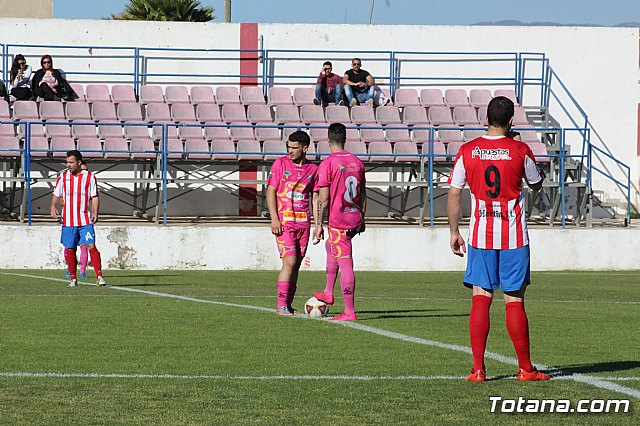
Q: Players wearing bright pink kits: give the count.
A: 2